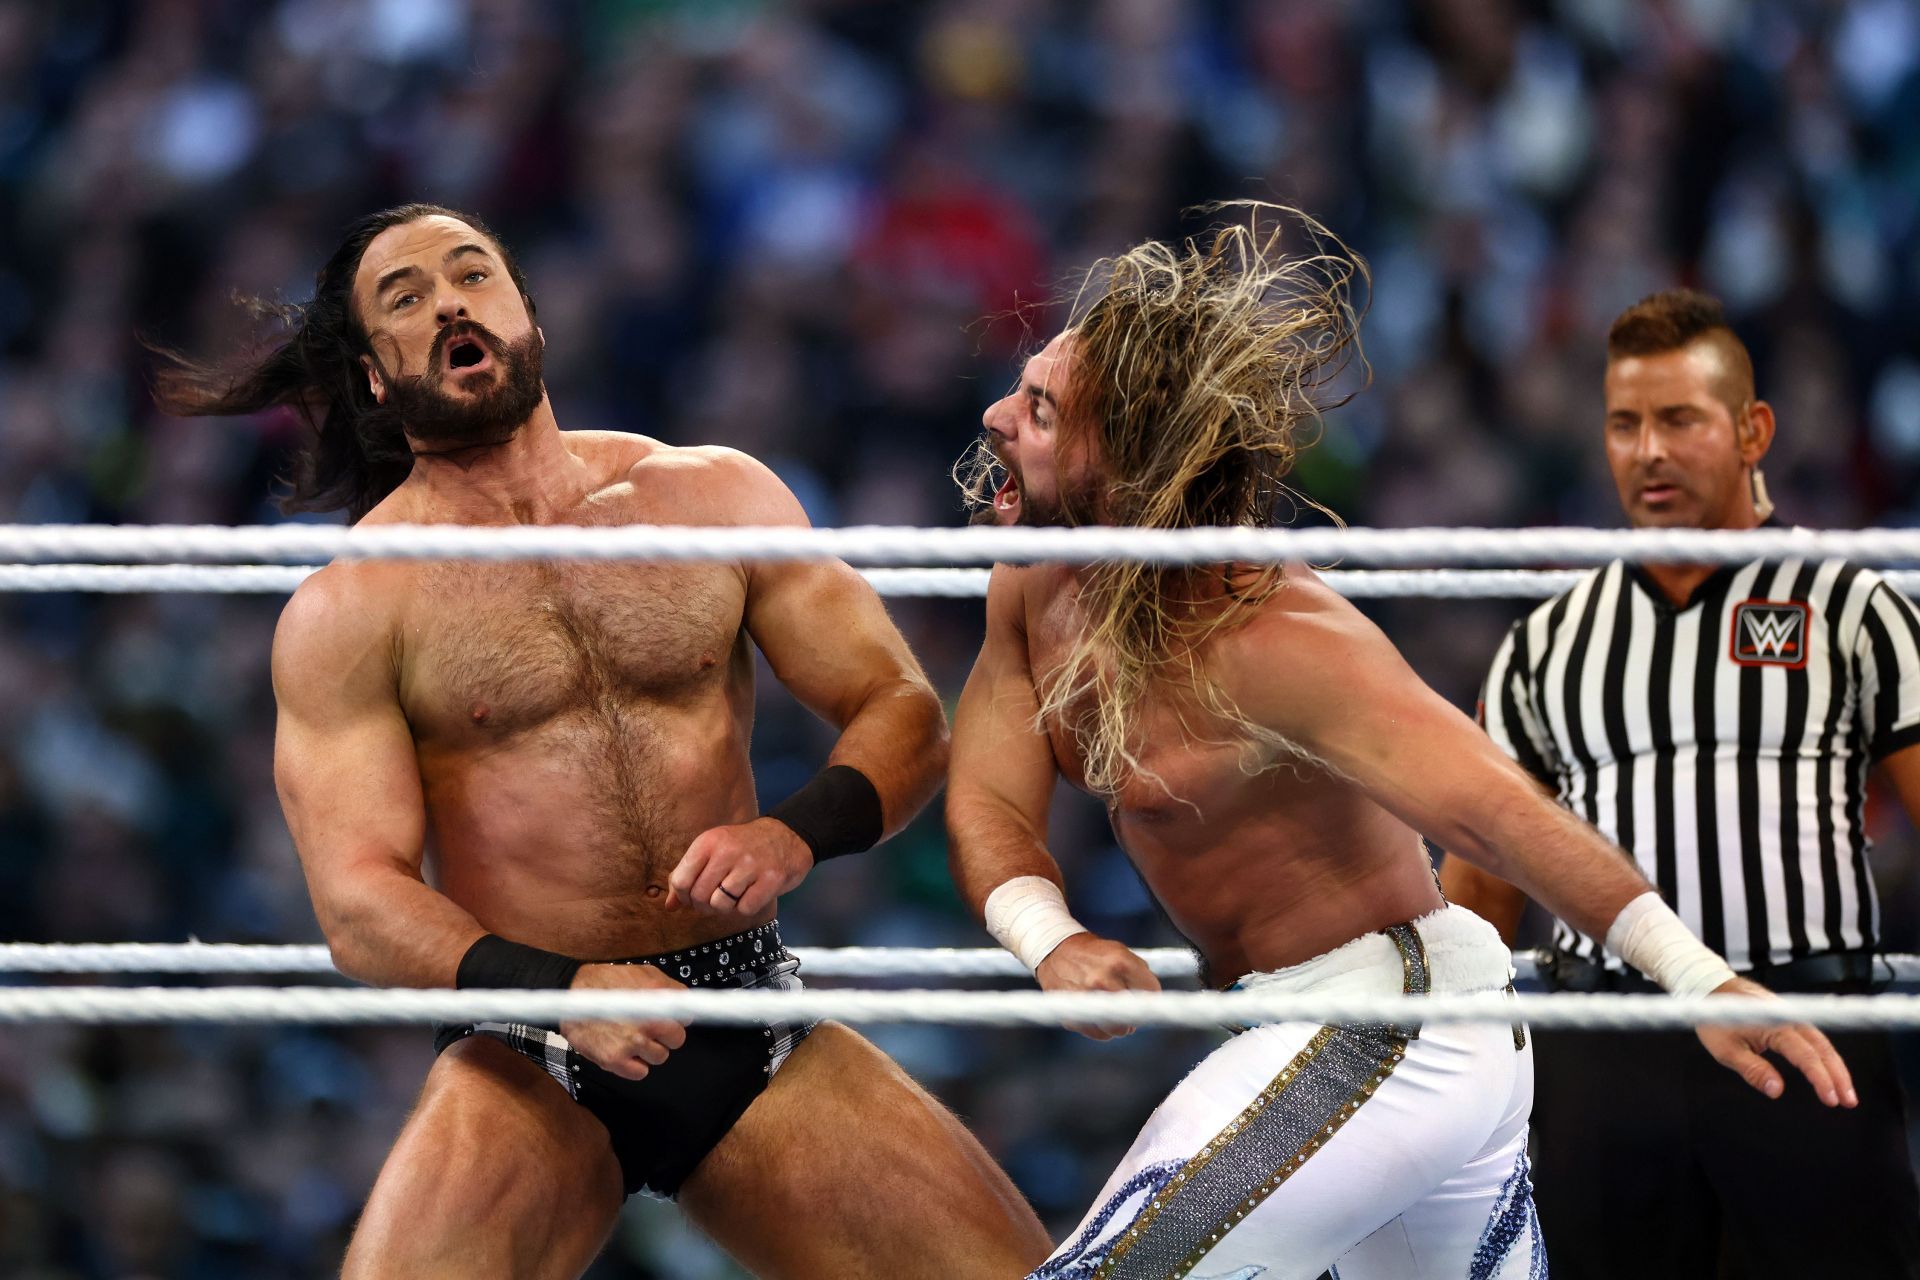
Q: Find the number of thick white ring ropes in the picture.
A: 4